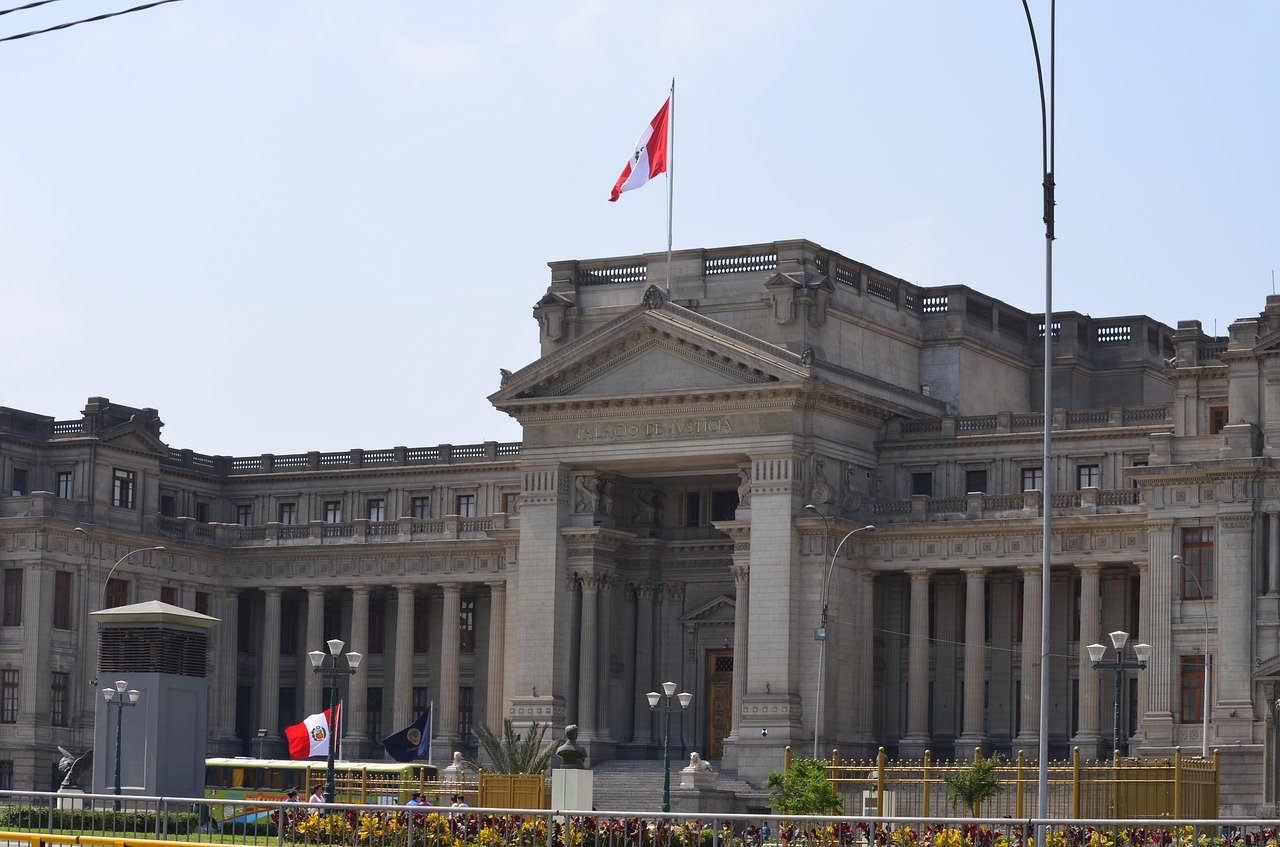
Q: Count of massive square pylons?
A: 2